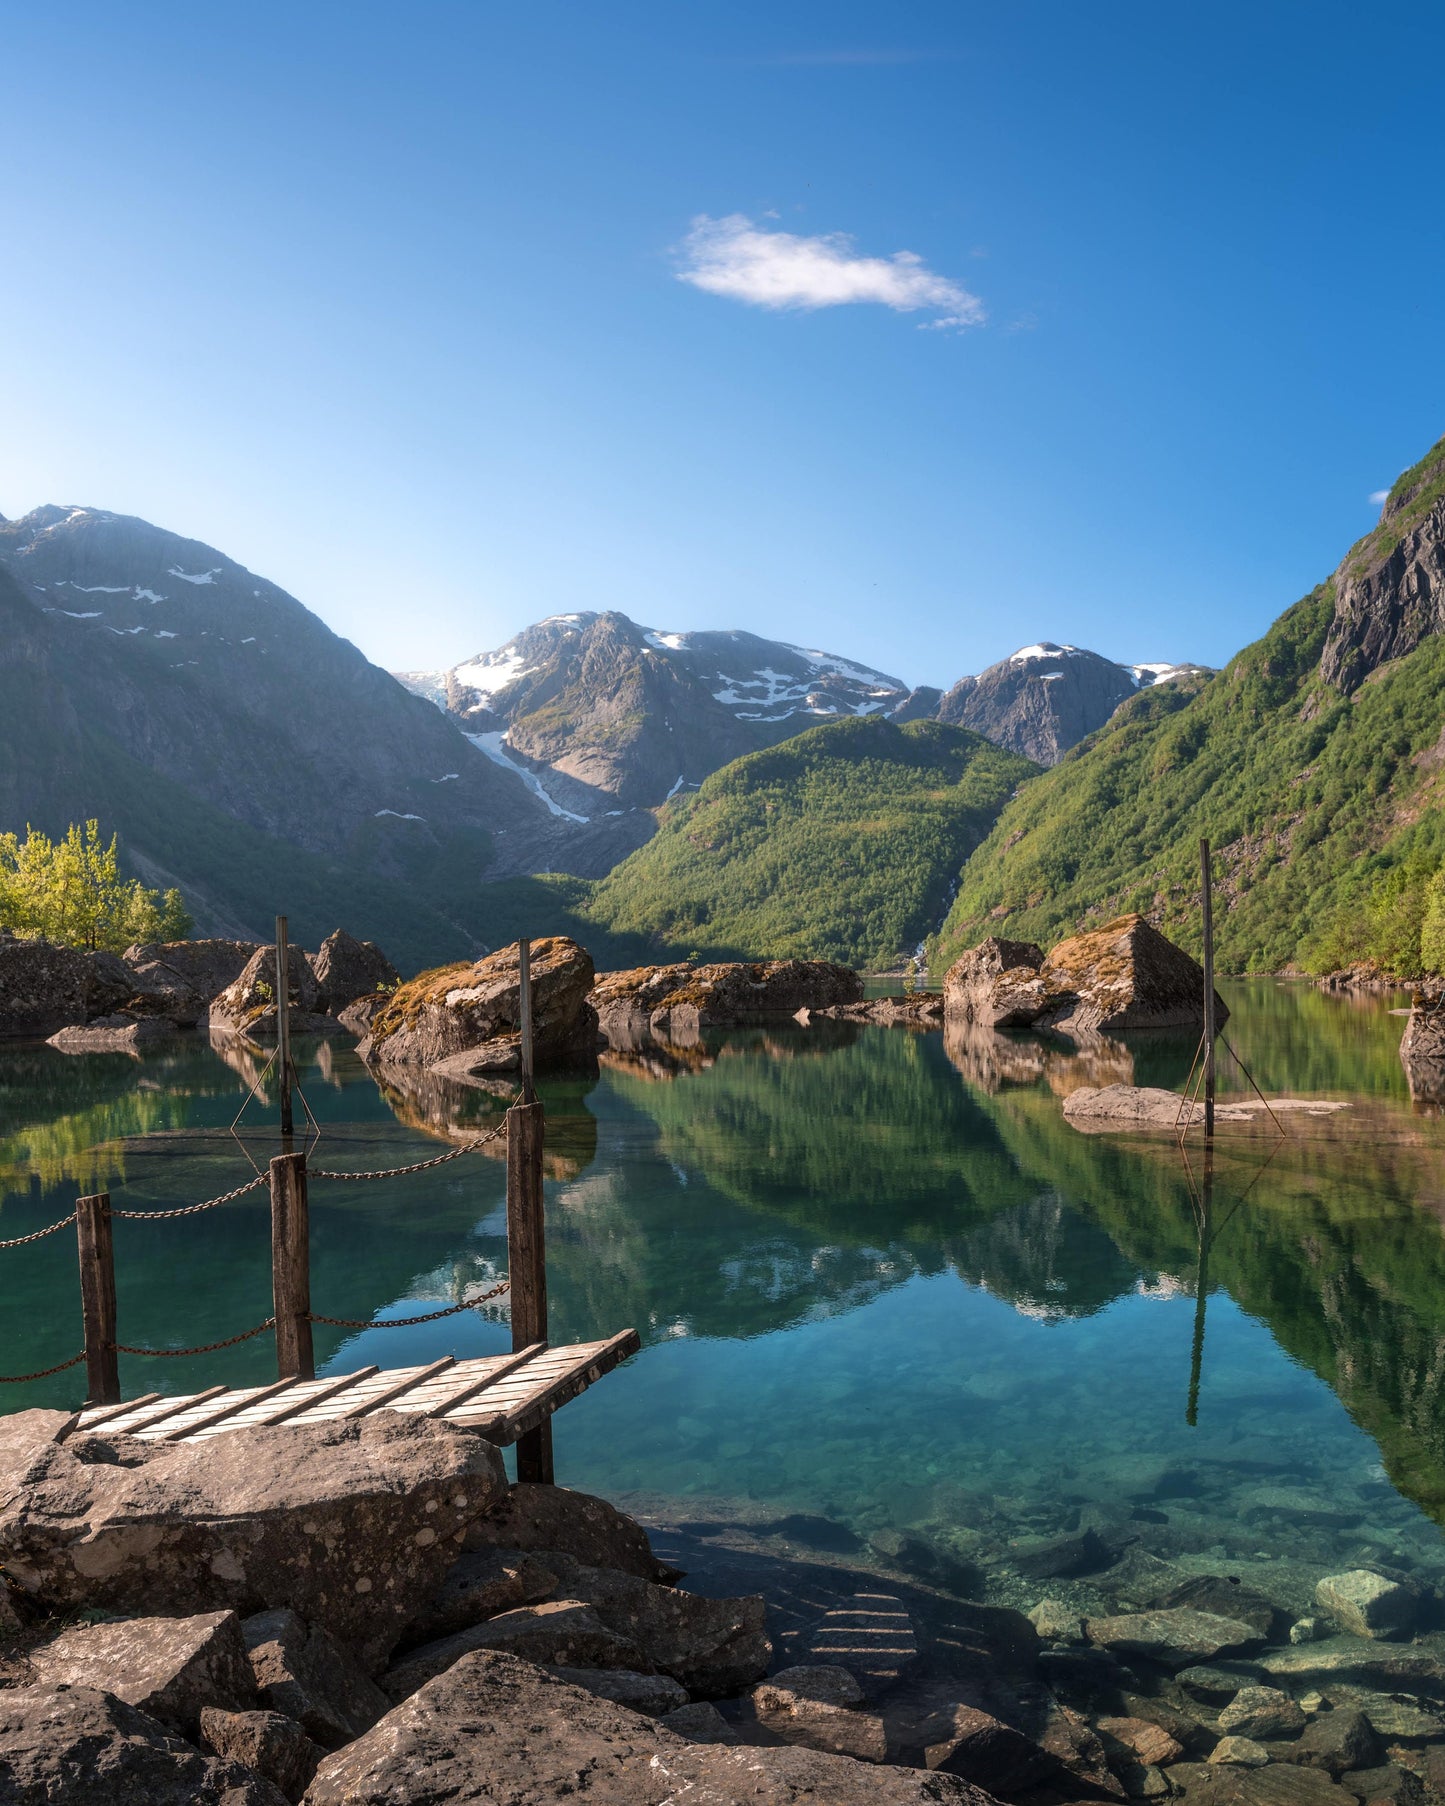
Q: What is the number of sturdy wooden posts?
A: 3